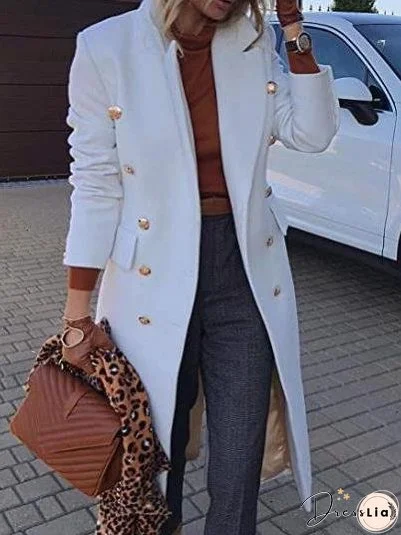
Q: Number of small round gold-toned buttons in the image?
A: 10